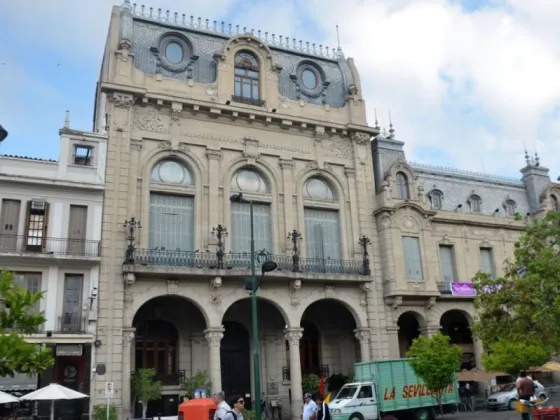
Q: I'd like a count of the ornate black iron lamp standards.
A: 4